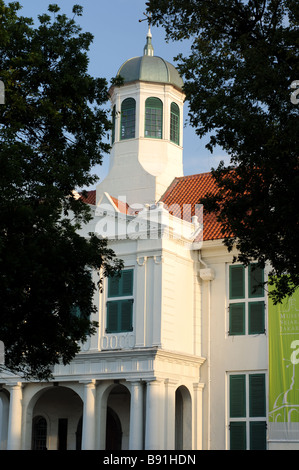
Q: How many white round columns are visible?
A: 4